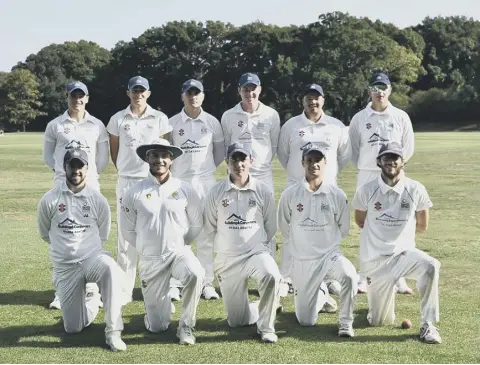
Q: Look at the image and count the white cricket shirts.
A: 11